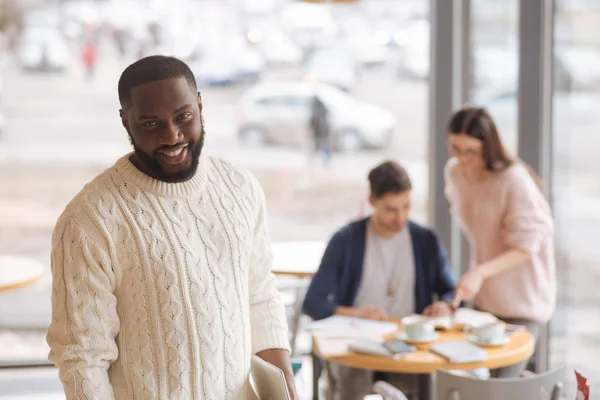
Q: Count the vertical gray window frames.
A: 2